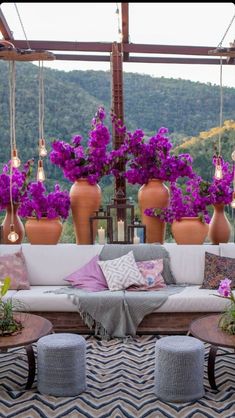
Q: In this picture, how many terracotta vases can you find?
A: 6